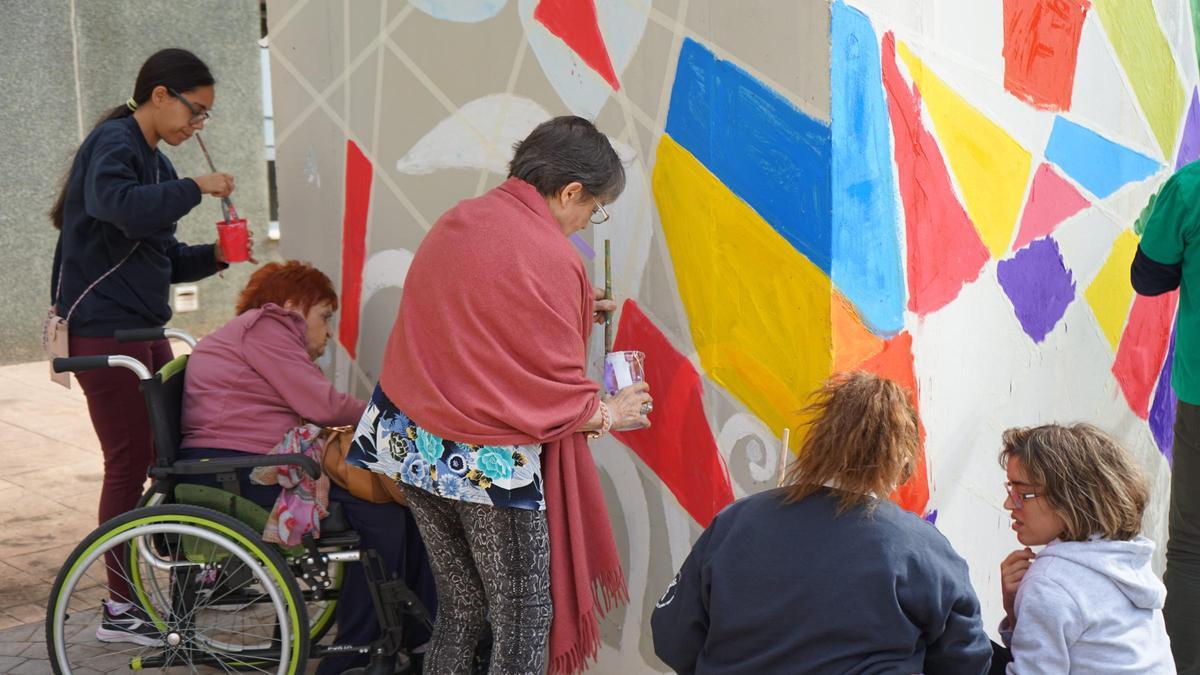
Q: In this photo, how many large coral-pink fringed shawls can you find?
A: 1